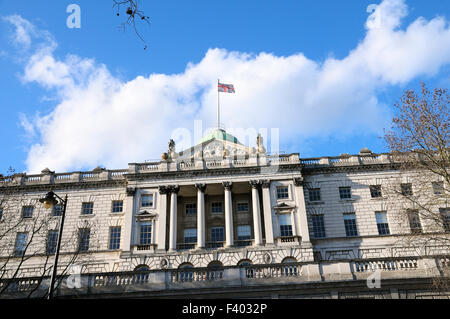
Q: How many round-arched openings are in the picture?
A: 5